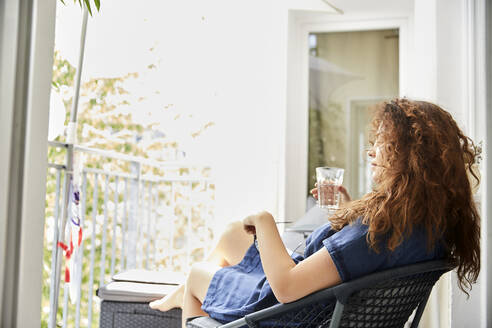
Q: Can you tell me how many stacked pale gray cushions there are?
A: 2